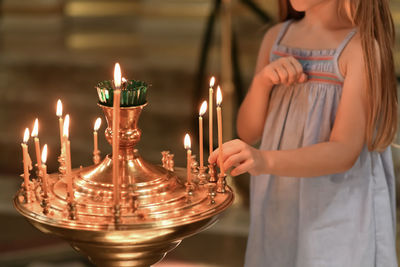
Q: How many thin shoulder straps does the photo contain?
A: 2